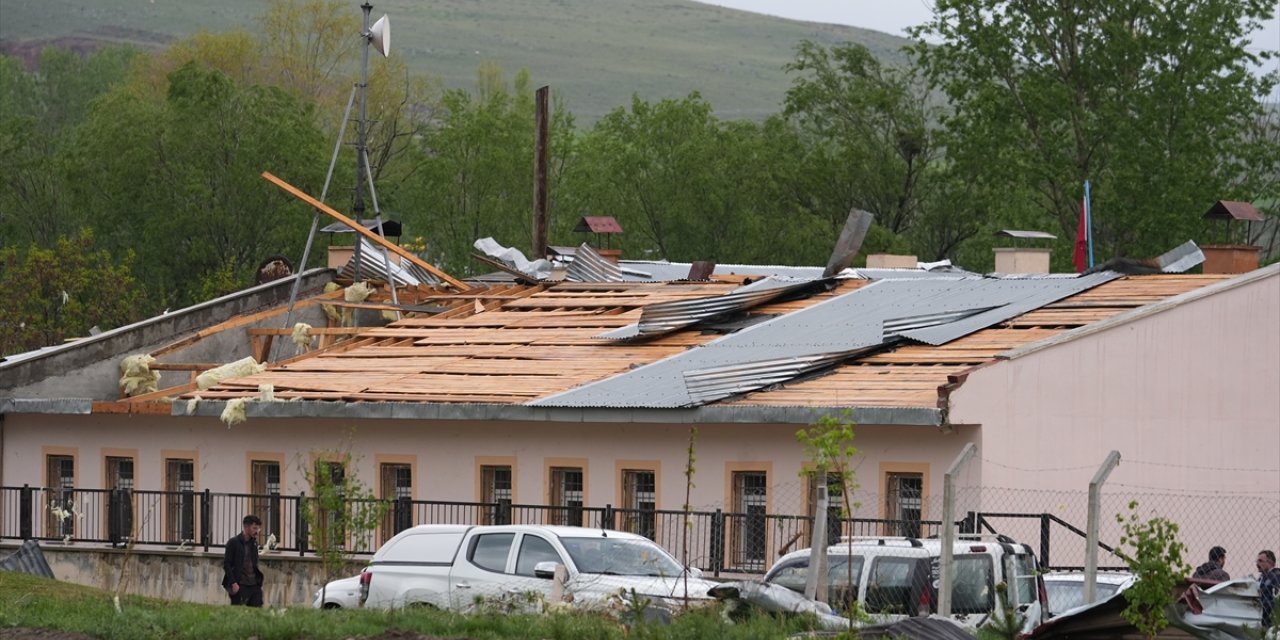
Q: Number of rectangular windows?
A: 12